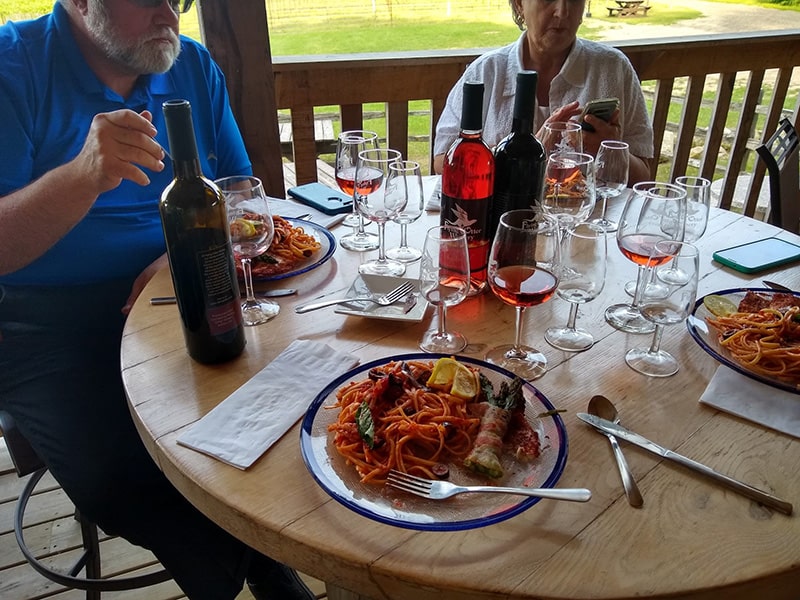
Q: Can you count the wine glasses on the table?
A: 15